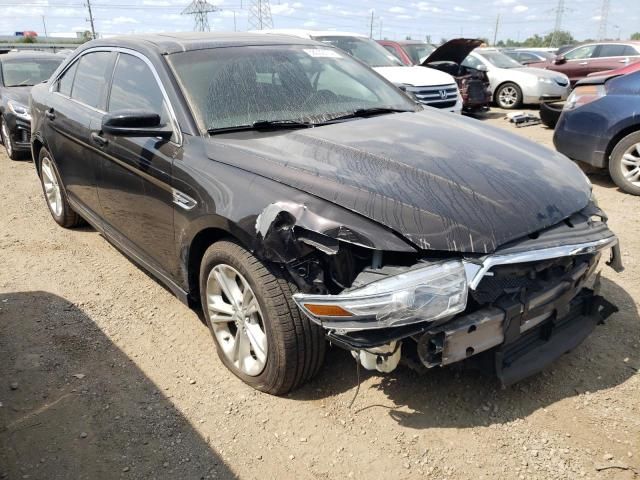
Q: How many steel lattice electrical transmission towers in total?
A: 4